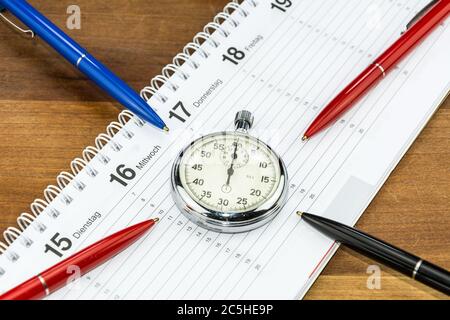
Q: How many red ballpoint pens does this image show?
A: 2